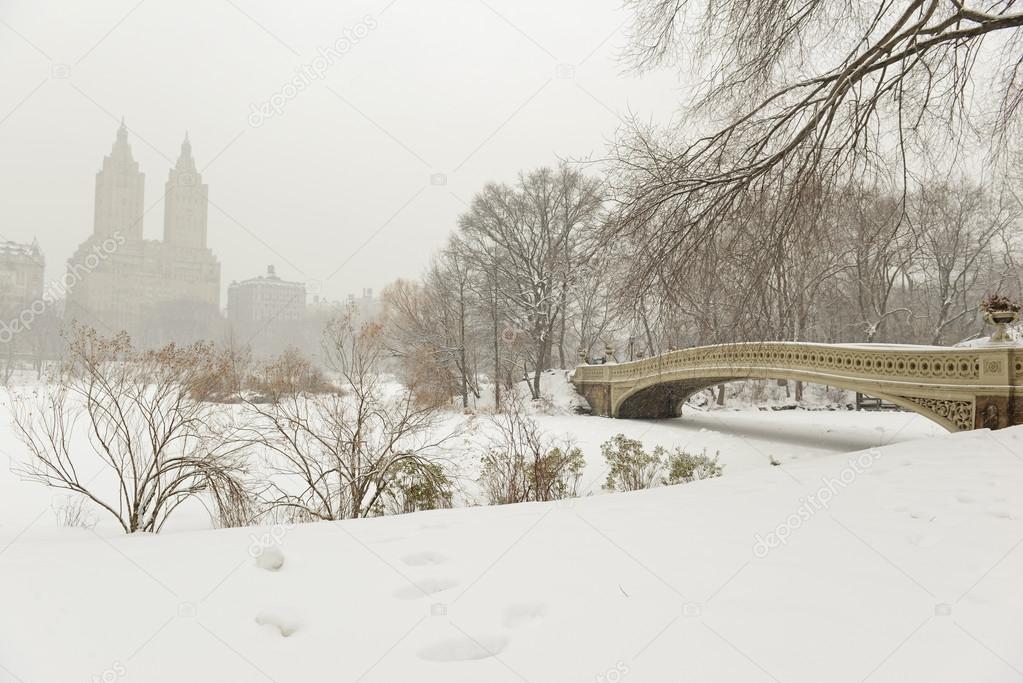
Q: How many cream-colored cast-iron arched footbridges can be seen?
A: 1